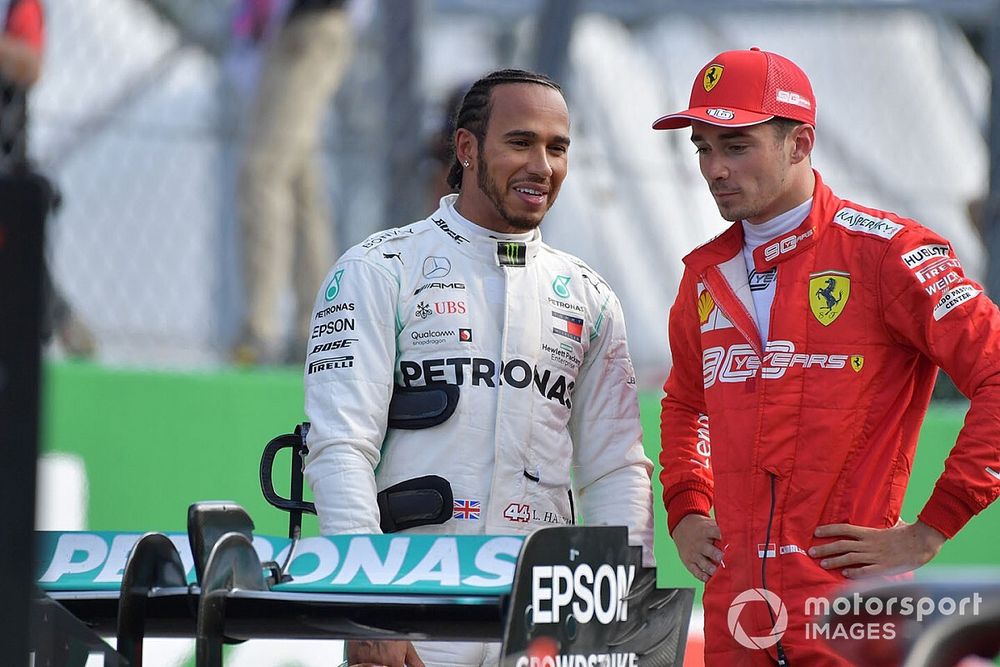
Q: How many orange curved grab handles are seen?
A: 0